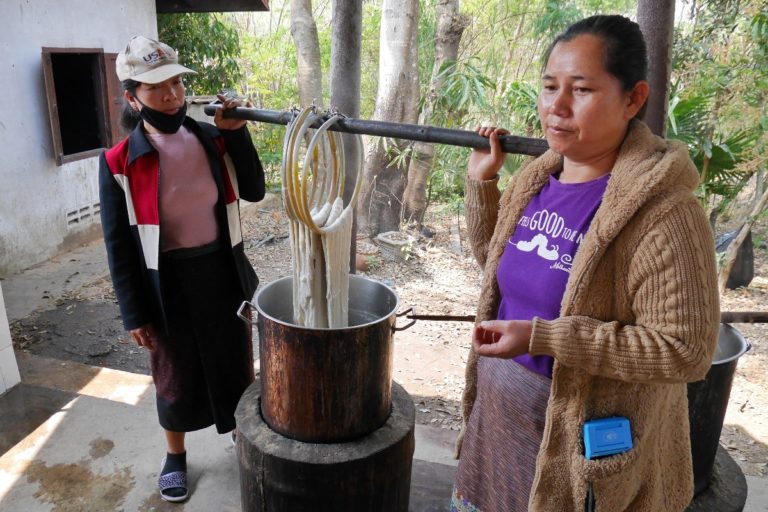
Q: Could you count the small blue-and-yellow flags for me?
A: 0